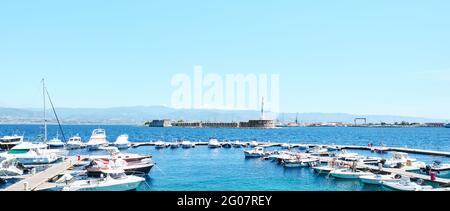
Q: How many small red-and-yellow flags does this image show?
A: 0